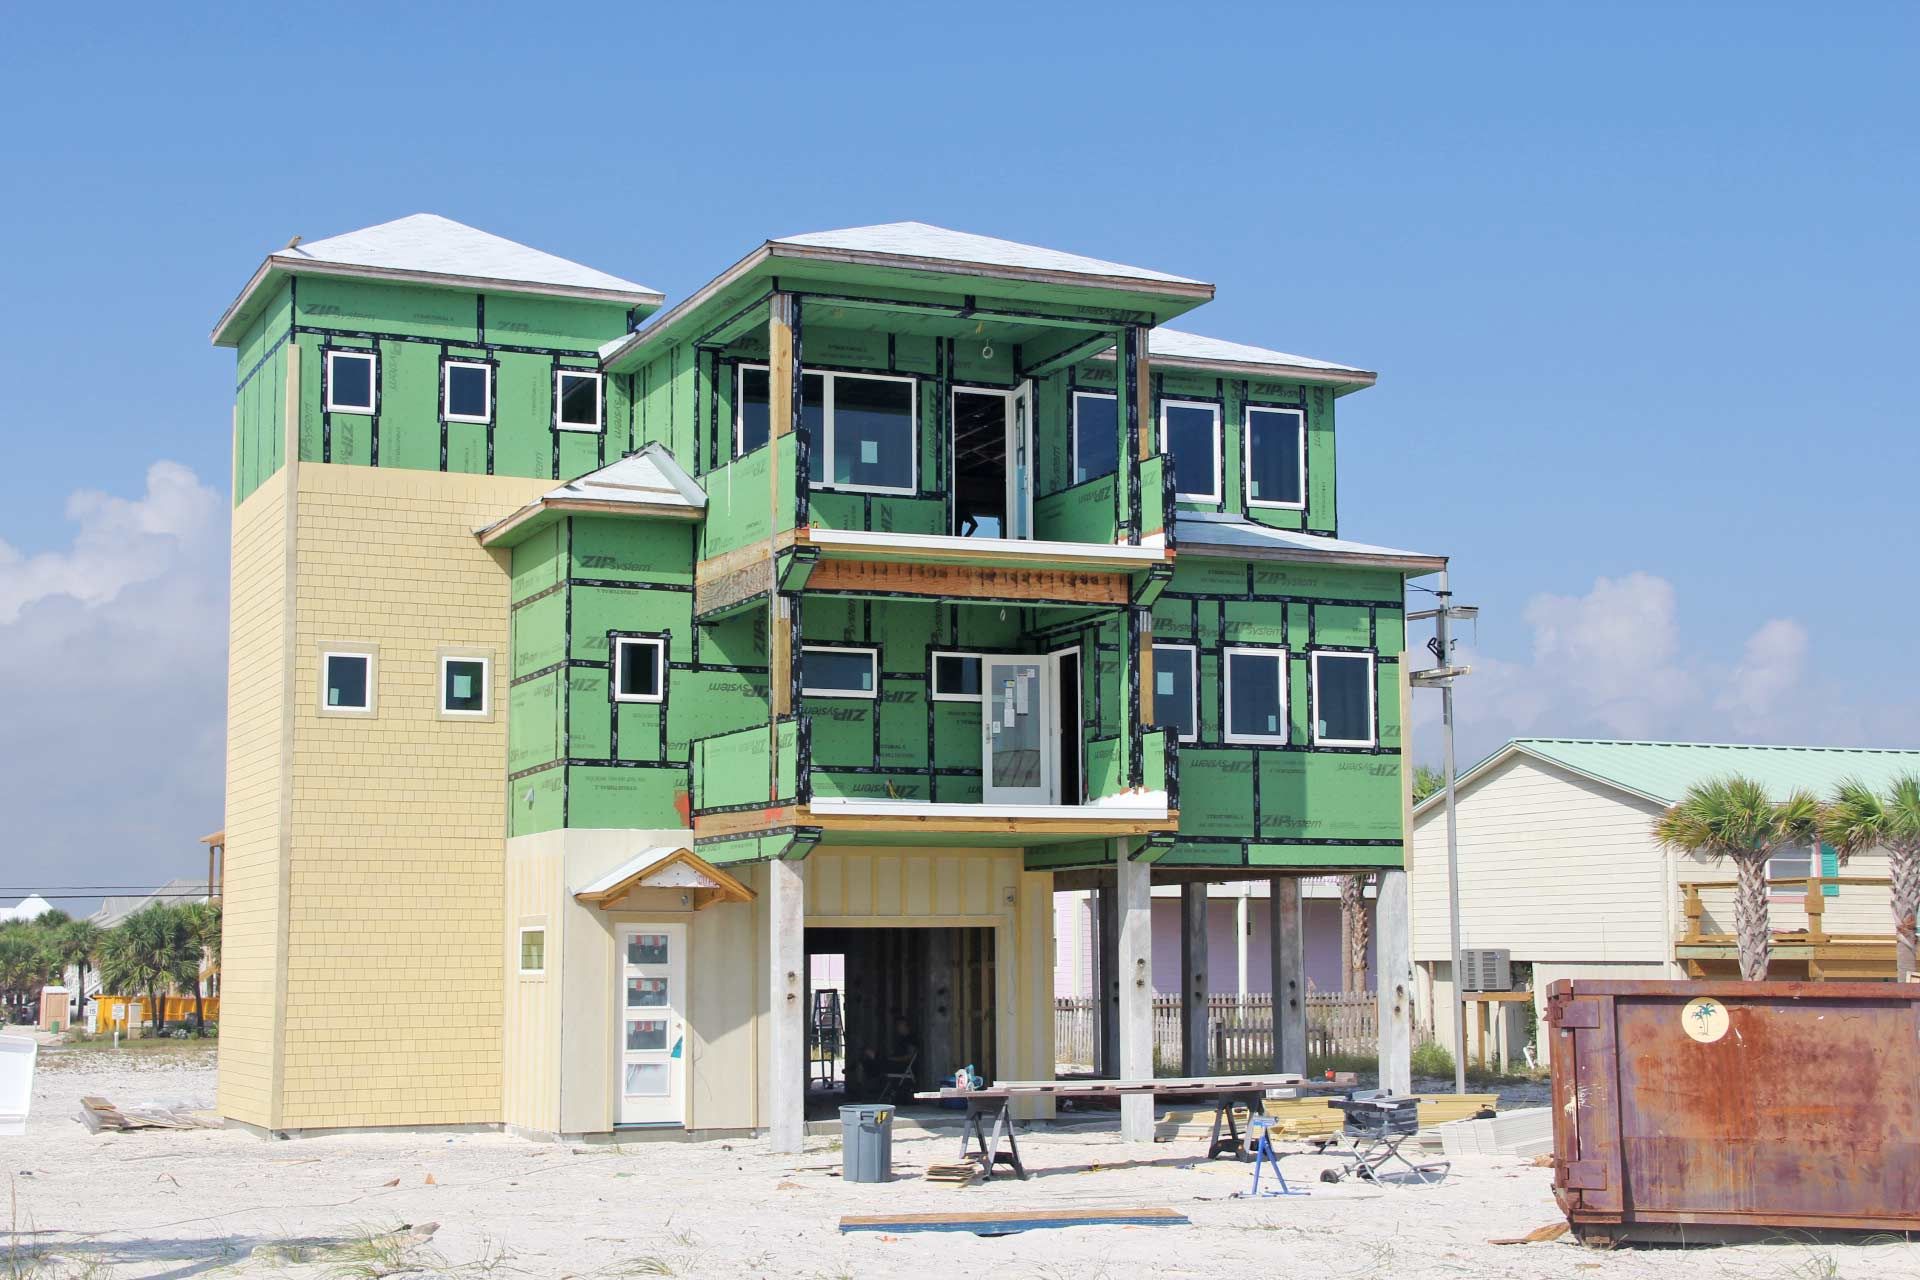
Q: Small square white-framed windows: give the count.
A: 7